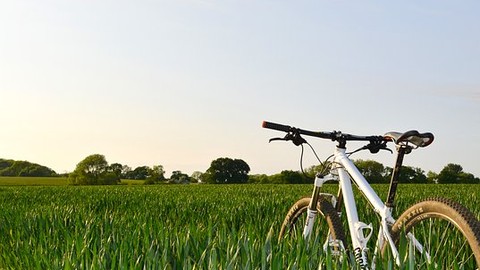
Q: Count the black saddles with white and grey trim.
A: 1